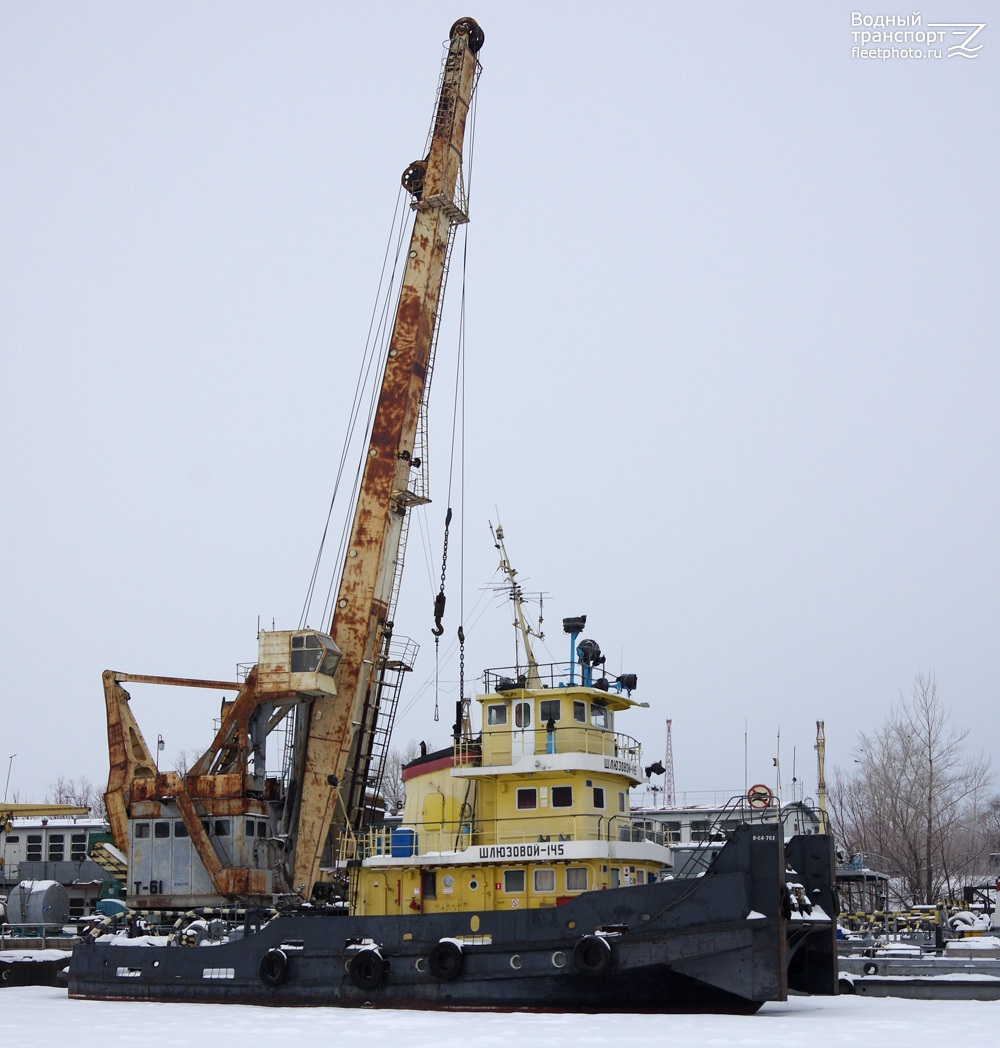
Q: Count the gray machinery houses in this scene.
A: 1